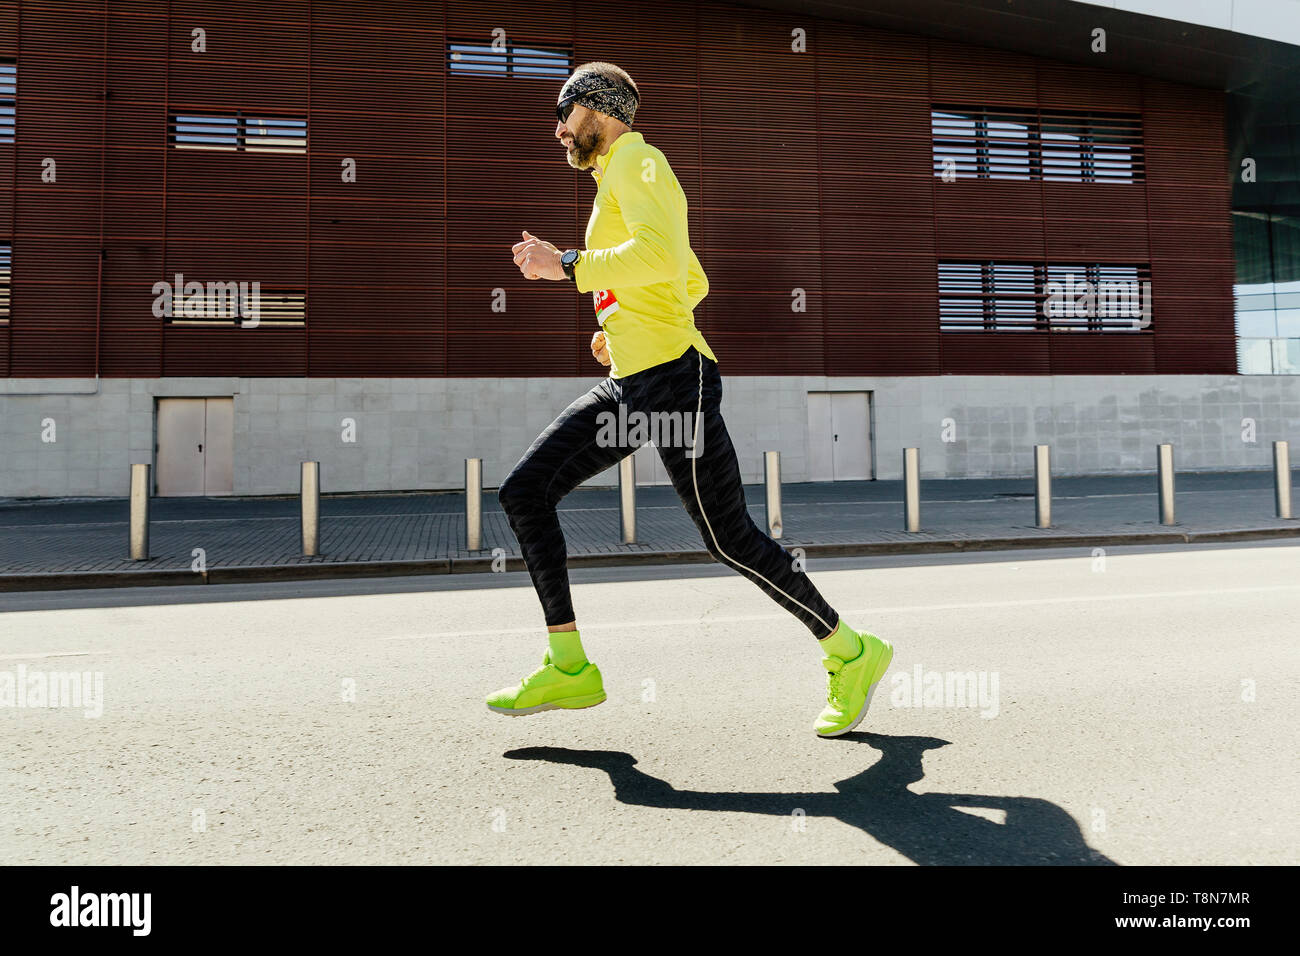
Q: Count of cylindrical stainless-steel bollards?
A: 9